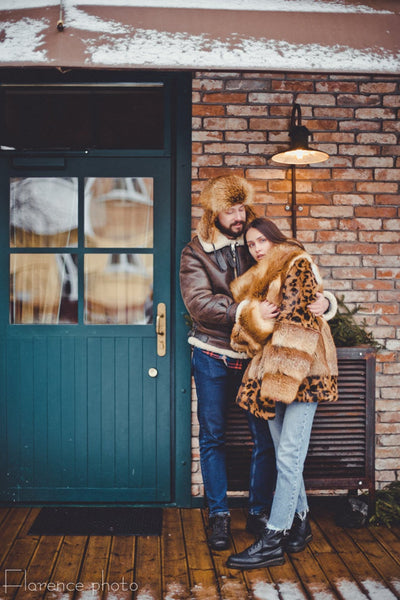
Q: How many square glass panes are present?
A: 4